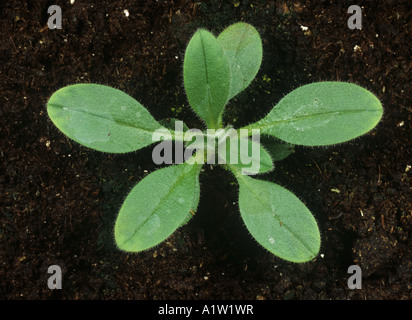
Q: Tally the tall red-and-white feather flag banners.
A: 0